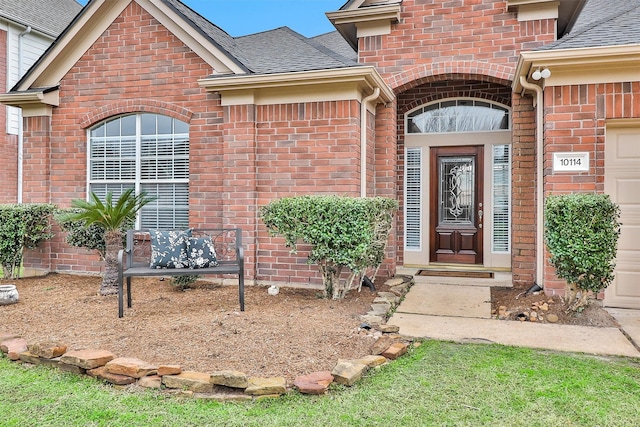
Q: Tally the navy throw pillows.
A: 2